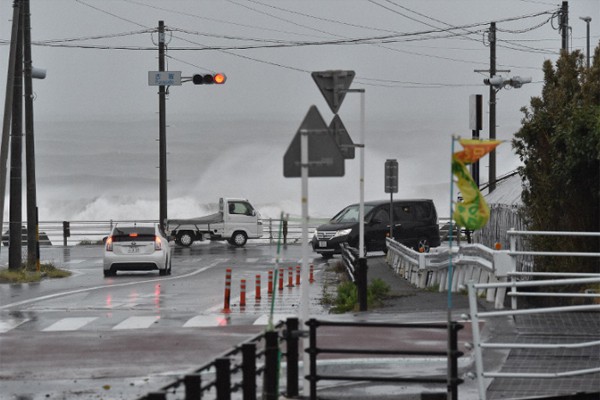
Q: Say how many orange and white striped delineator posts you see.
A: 8